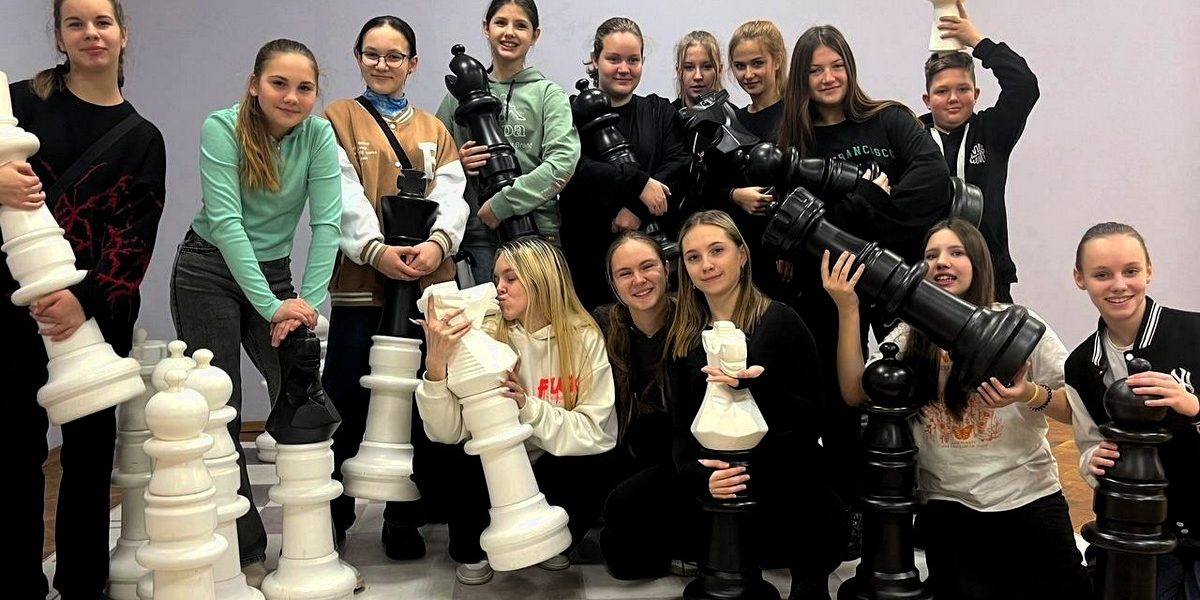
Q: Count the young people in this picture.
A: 14